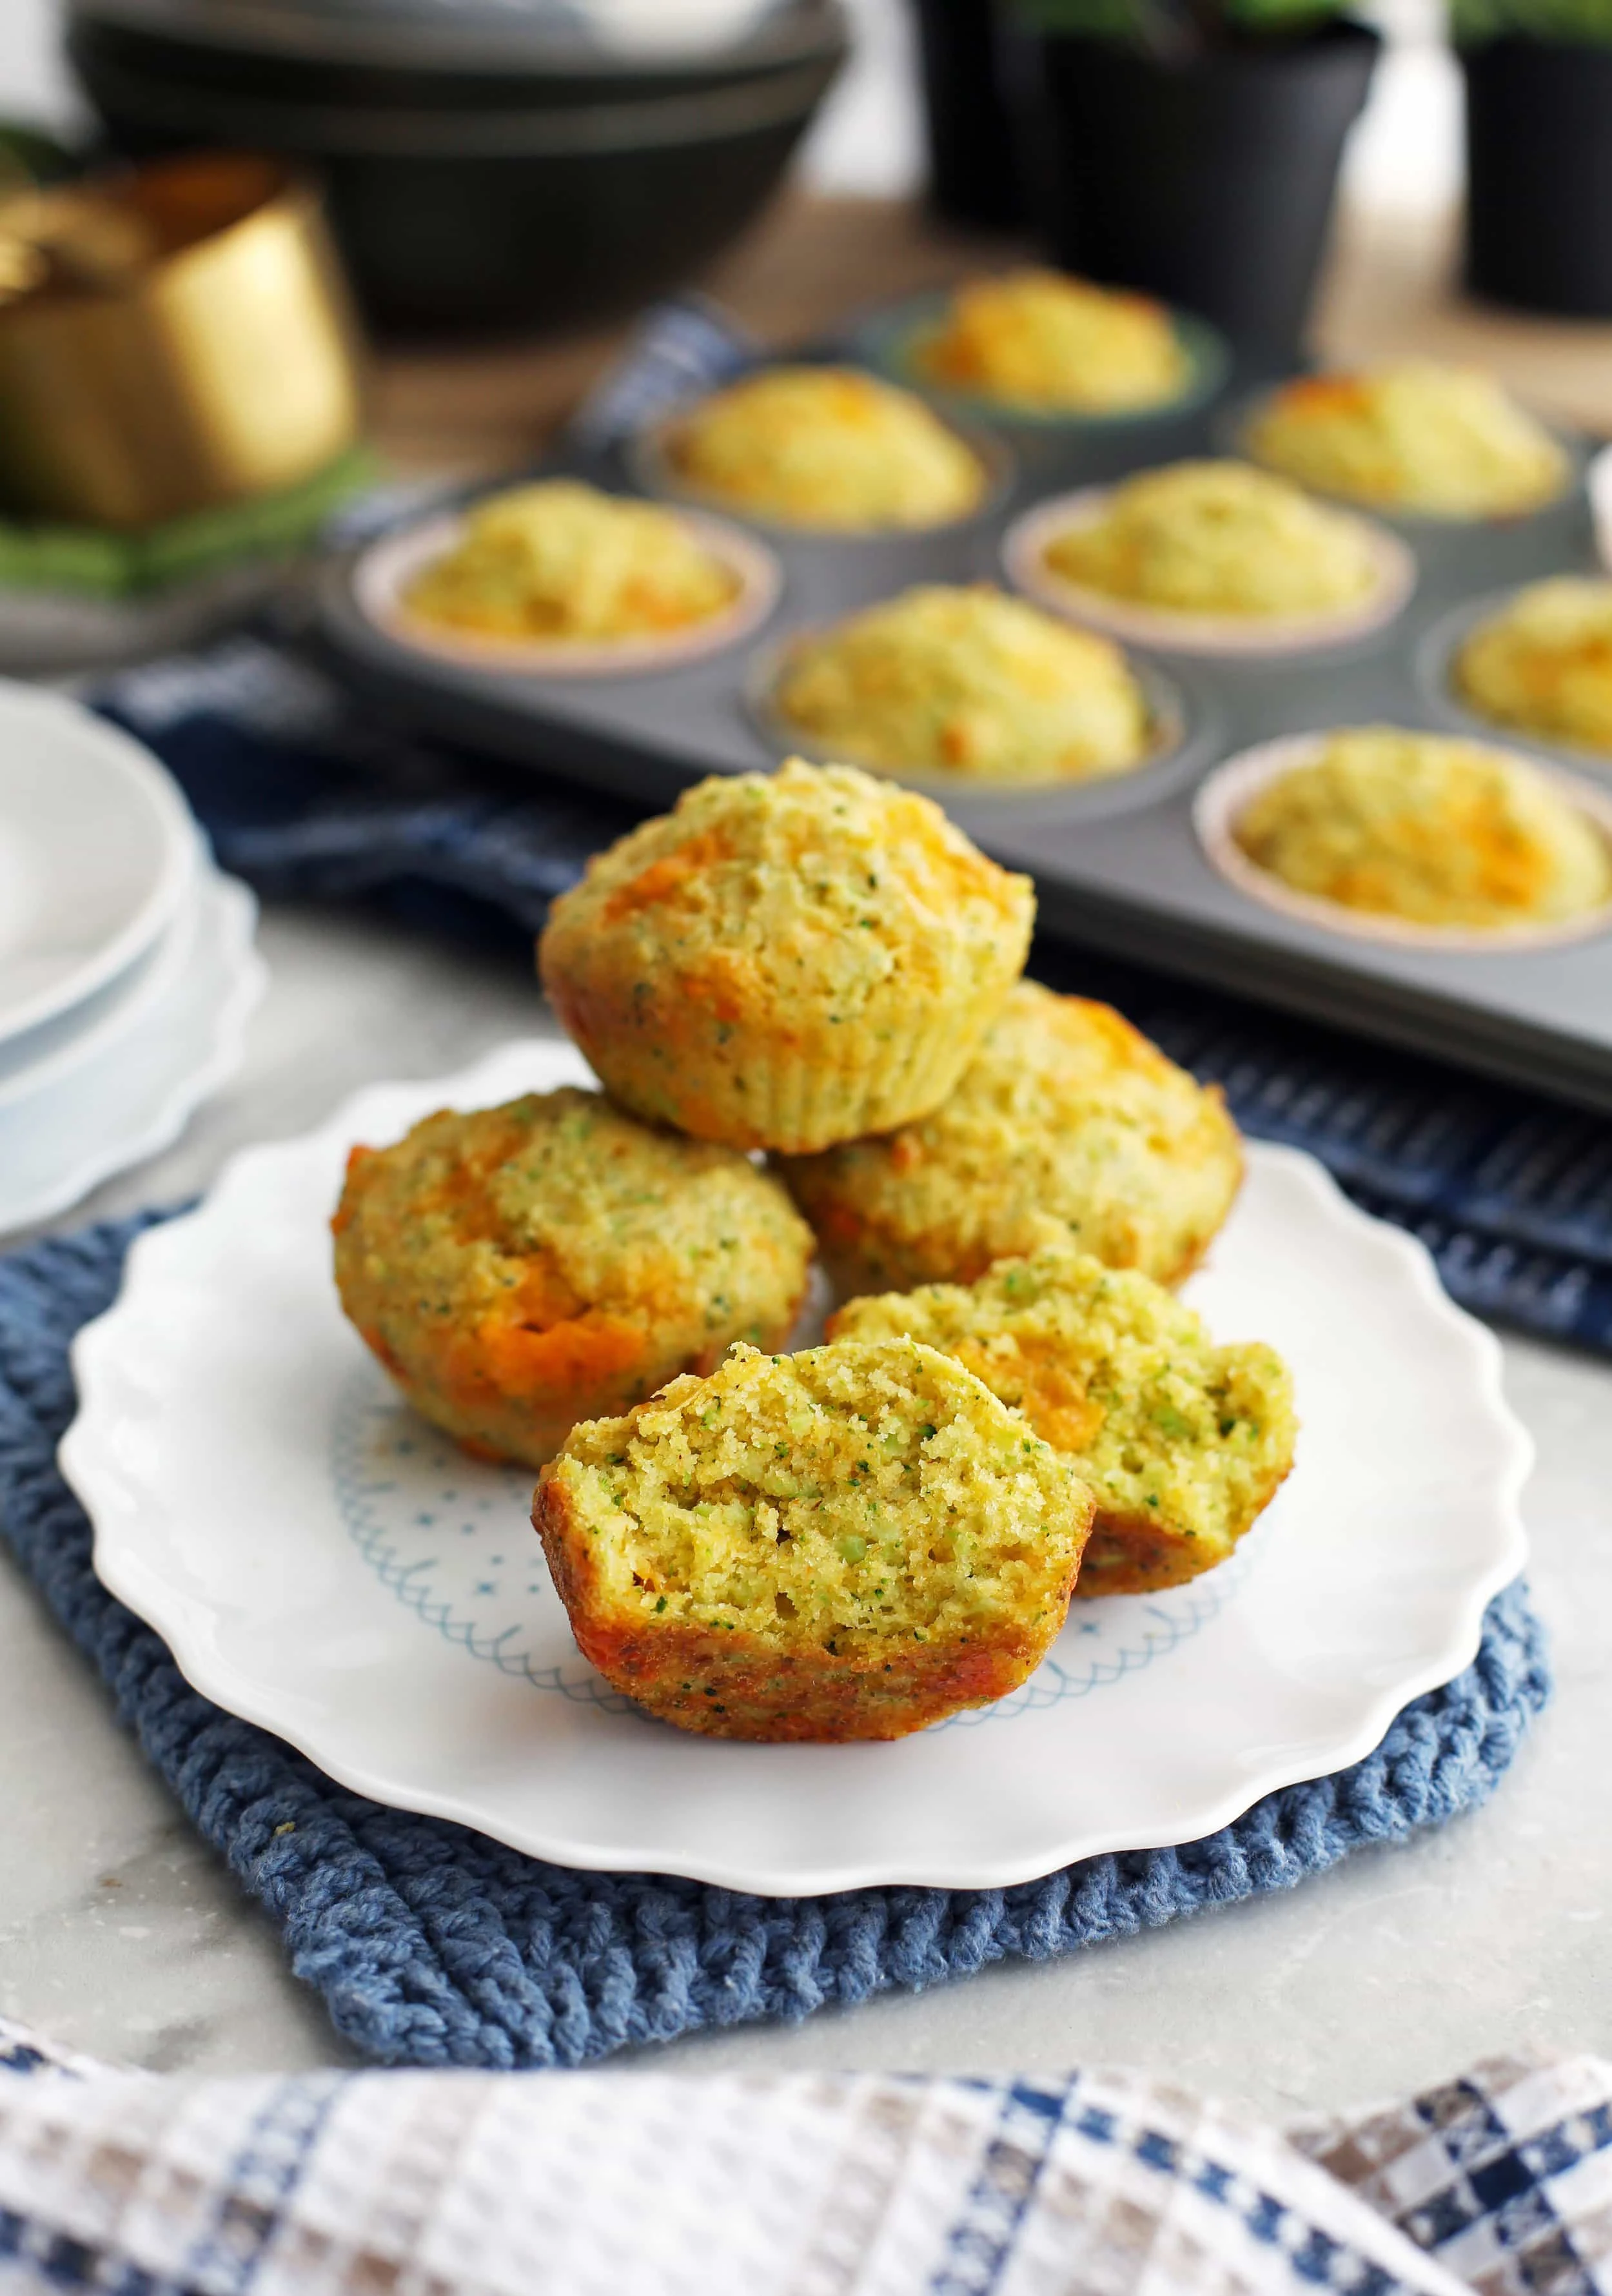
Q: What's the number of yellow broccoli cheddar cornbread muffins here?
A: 12